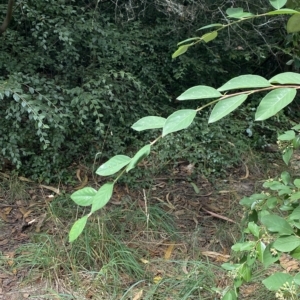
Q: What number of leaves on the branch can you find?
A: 12